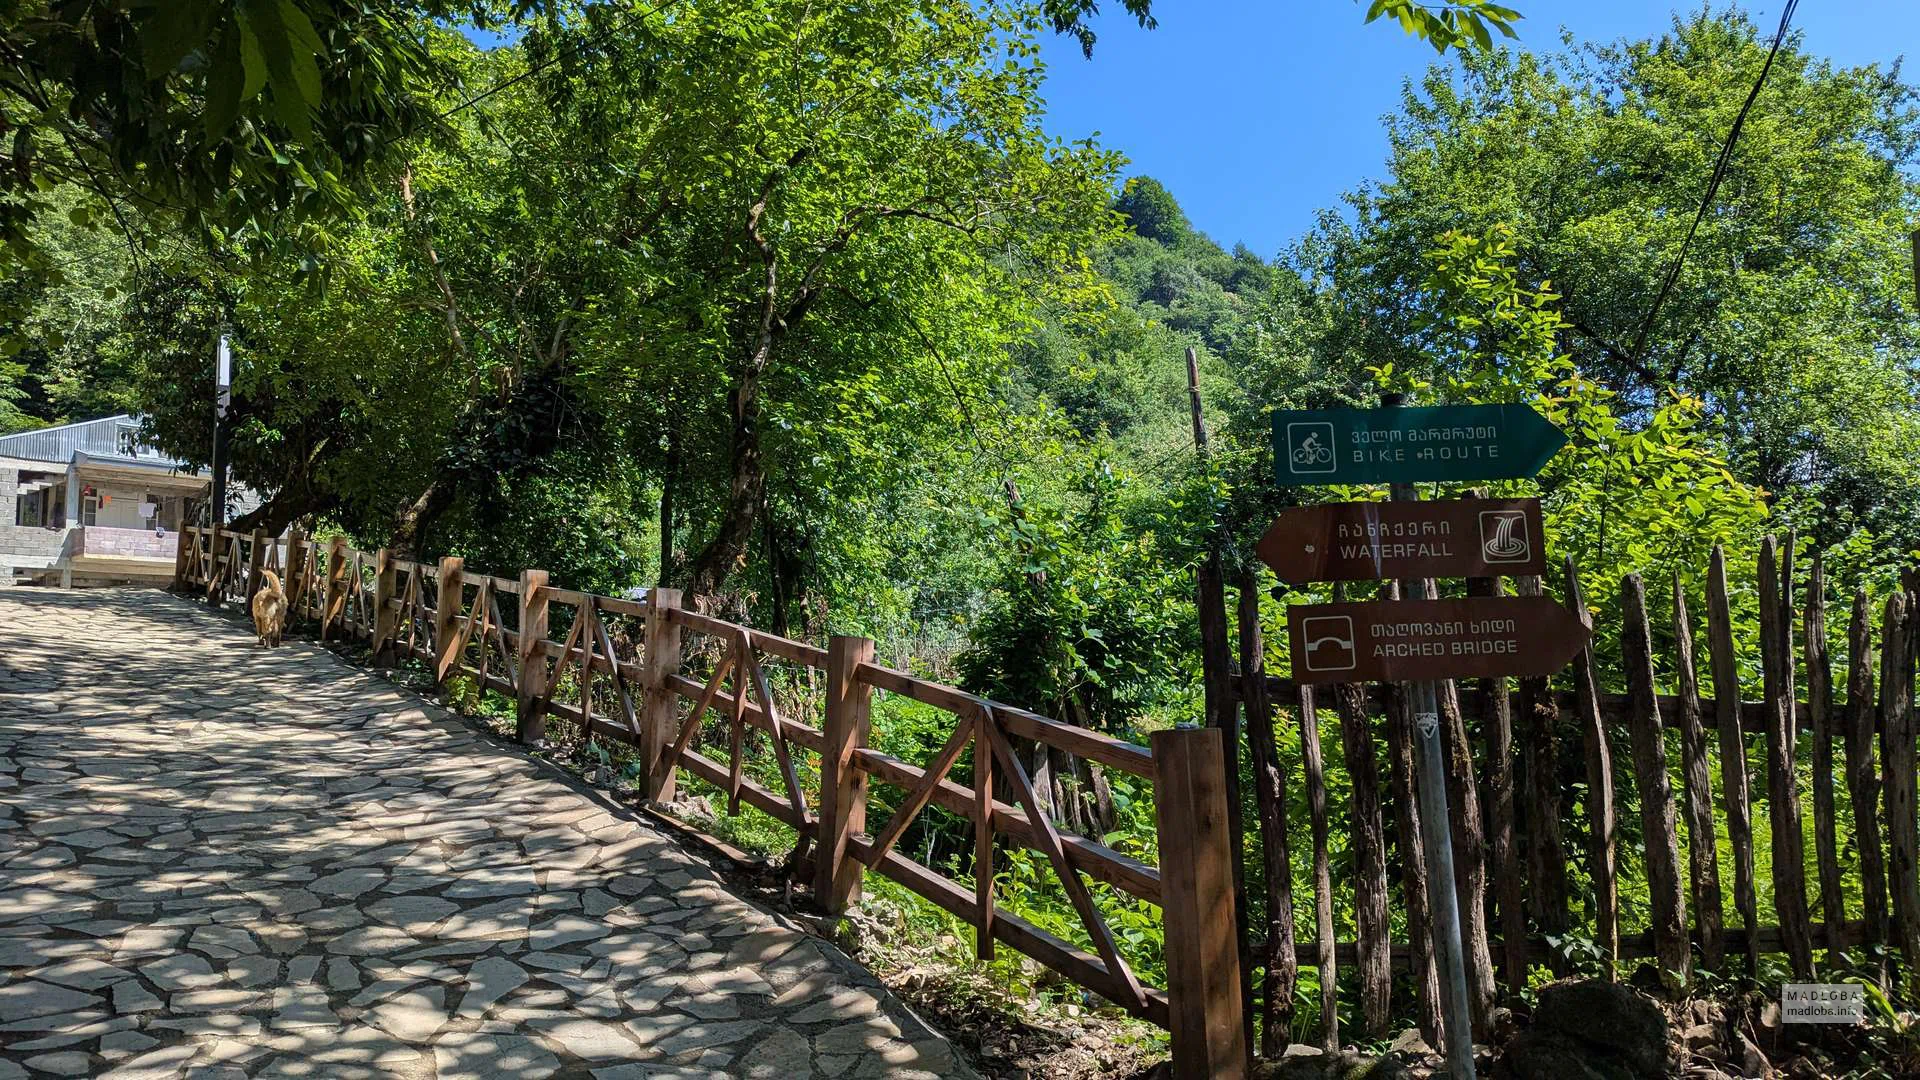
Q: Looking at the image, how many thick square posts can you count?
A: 11